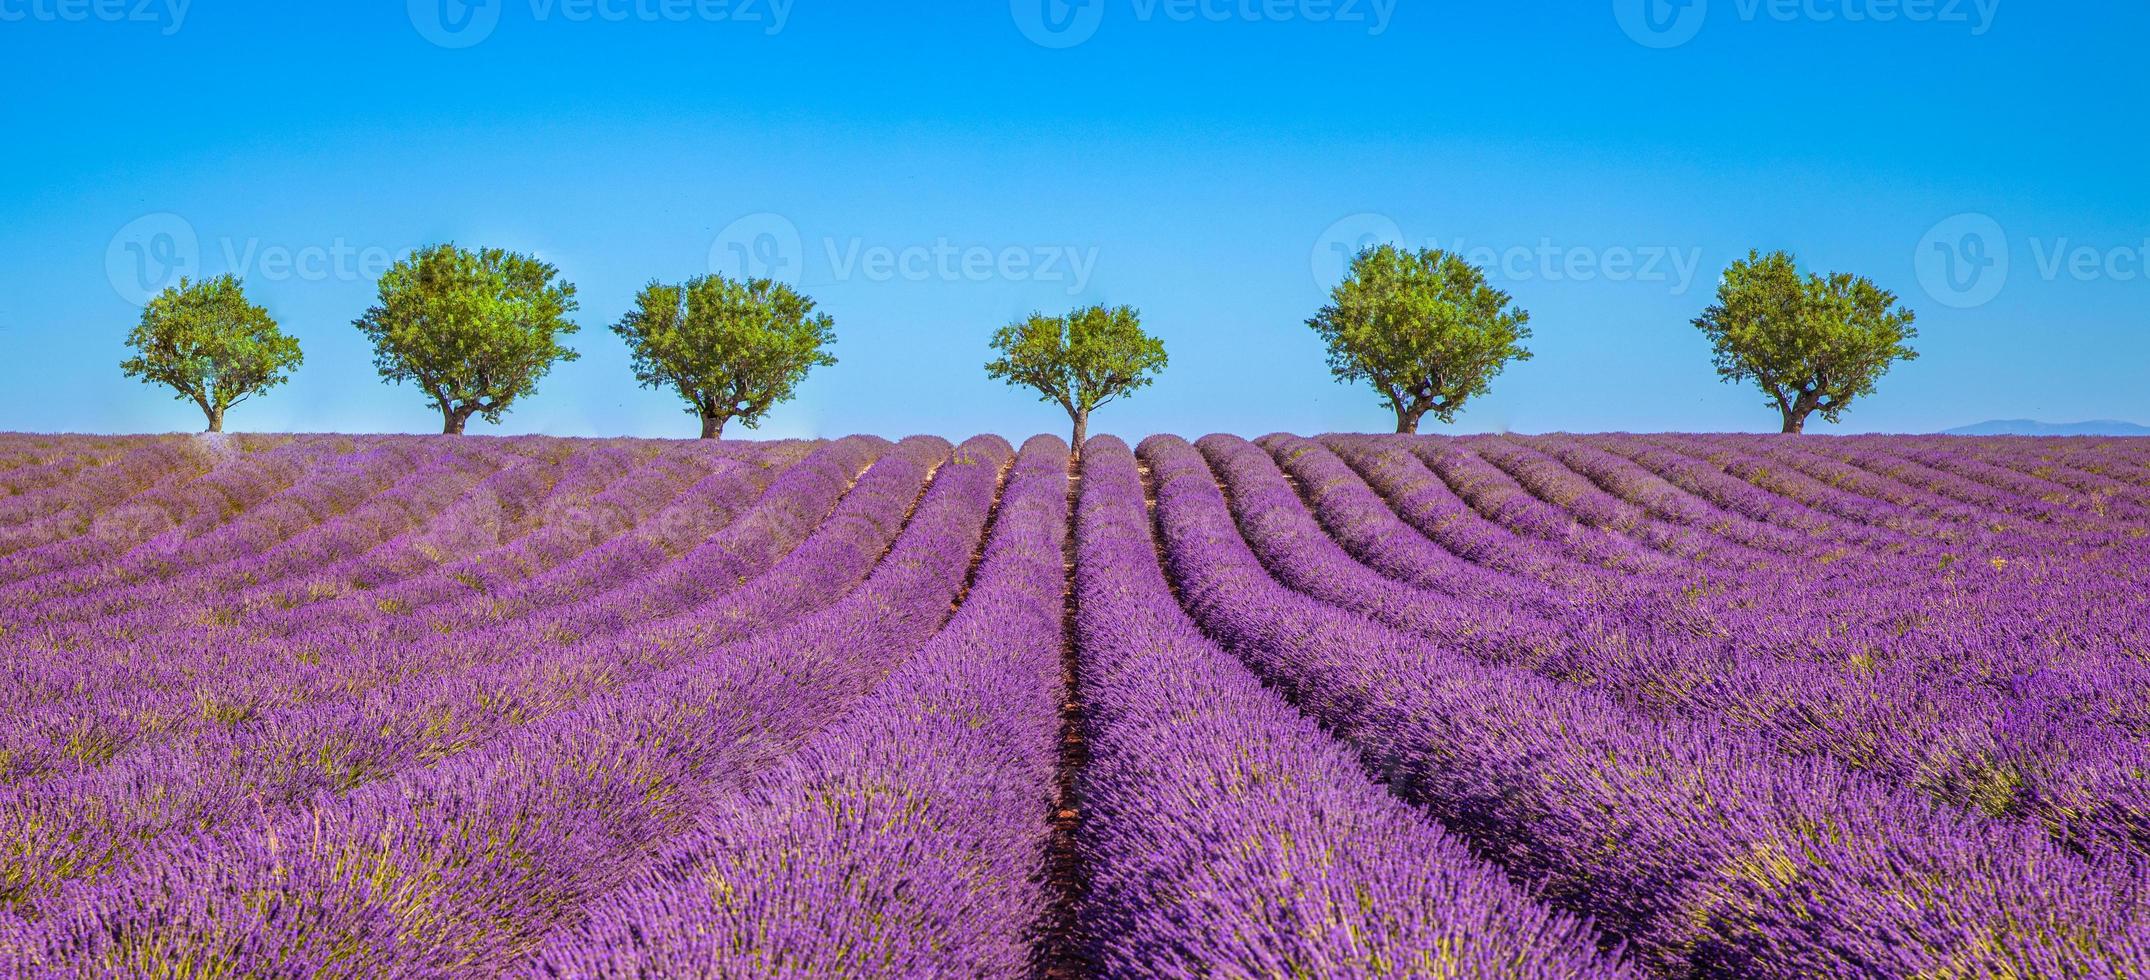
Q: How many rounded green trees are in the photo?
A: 6